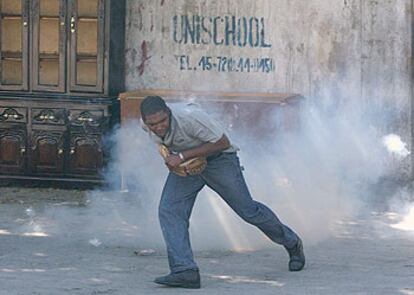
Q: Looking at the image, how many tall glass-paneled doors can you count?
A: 3